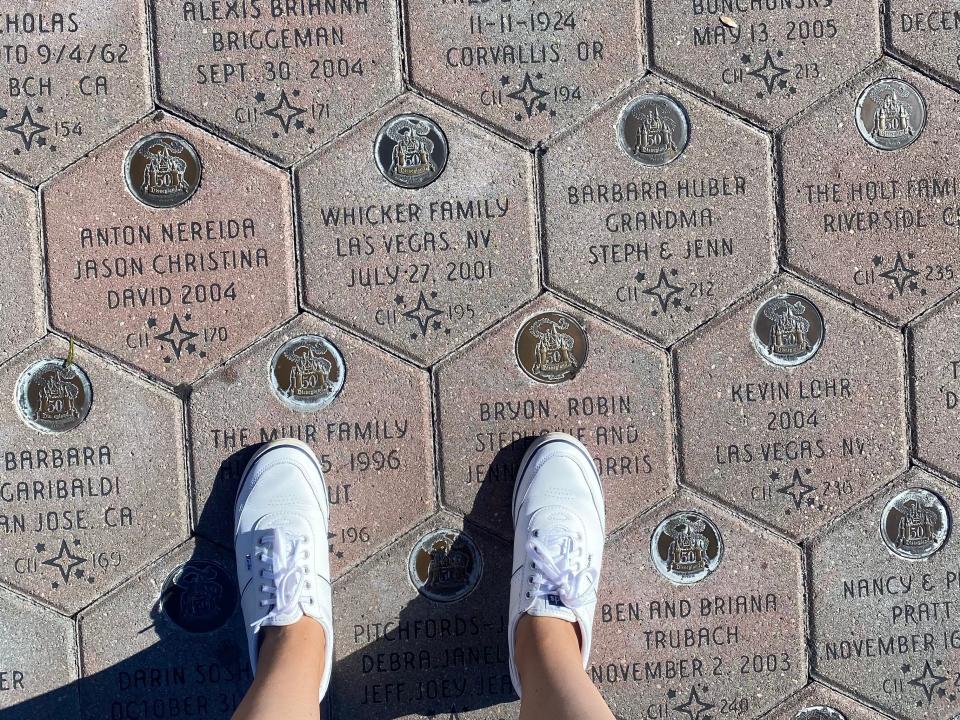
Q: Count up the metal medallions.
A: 13